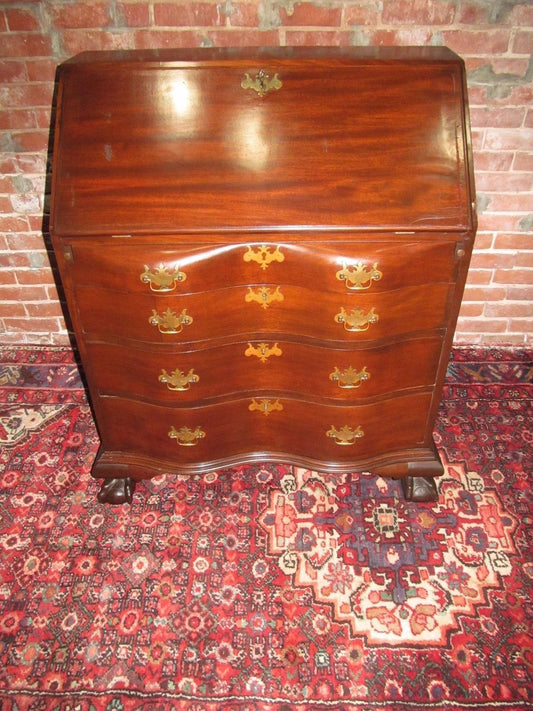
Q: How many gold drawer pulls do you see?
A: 8